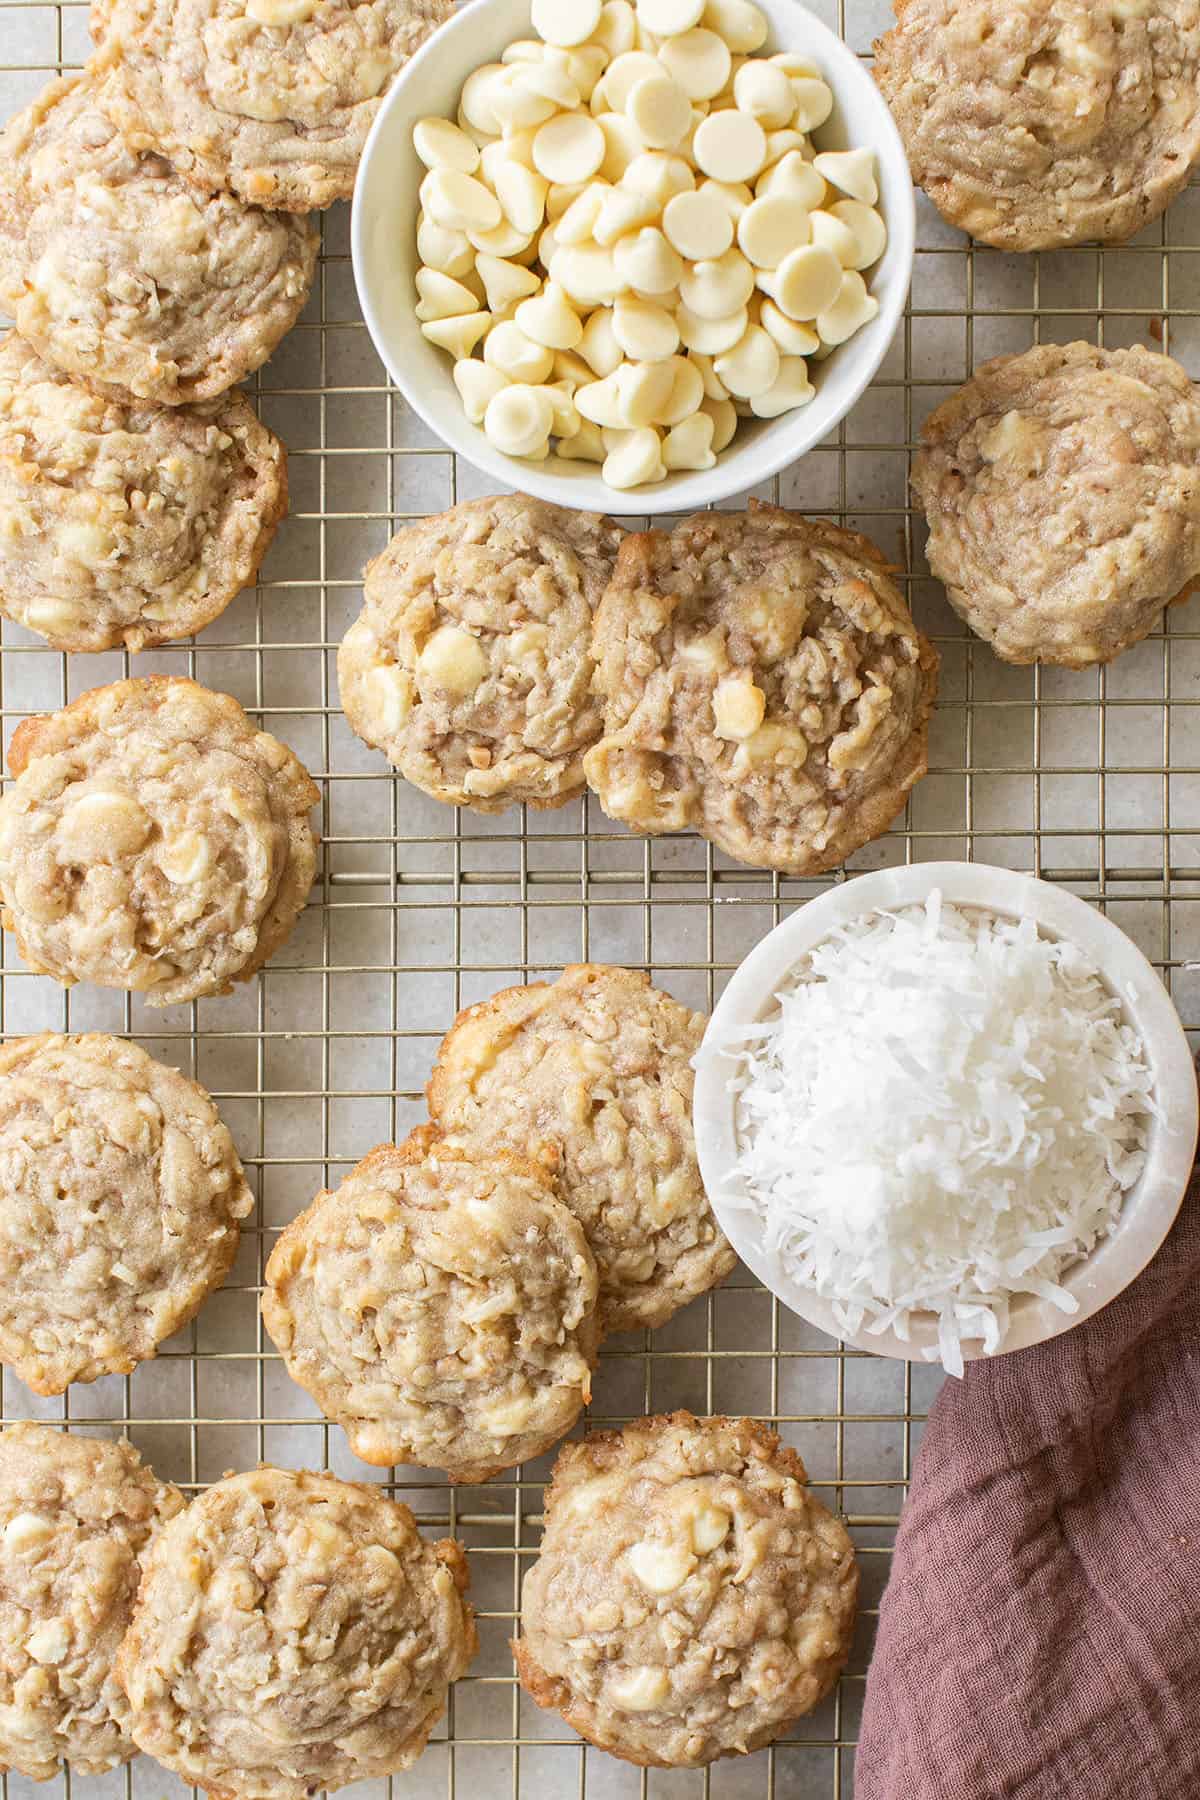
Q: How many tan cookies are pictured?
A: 14